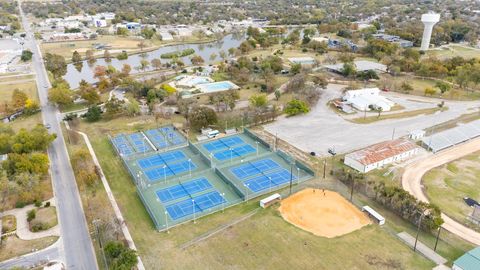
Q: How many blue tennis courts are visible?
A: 8